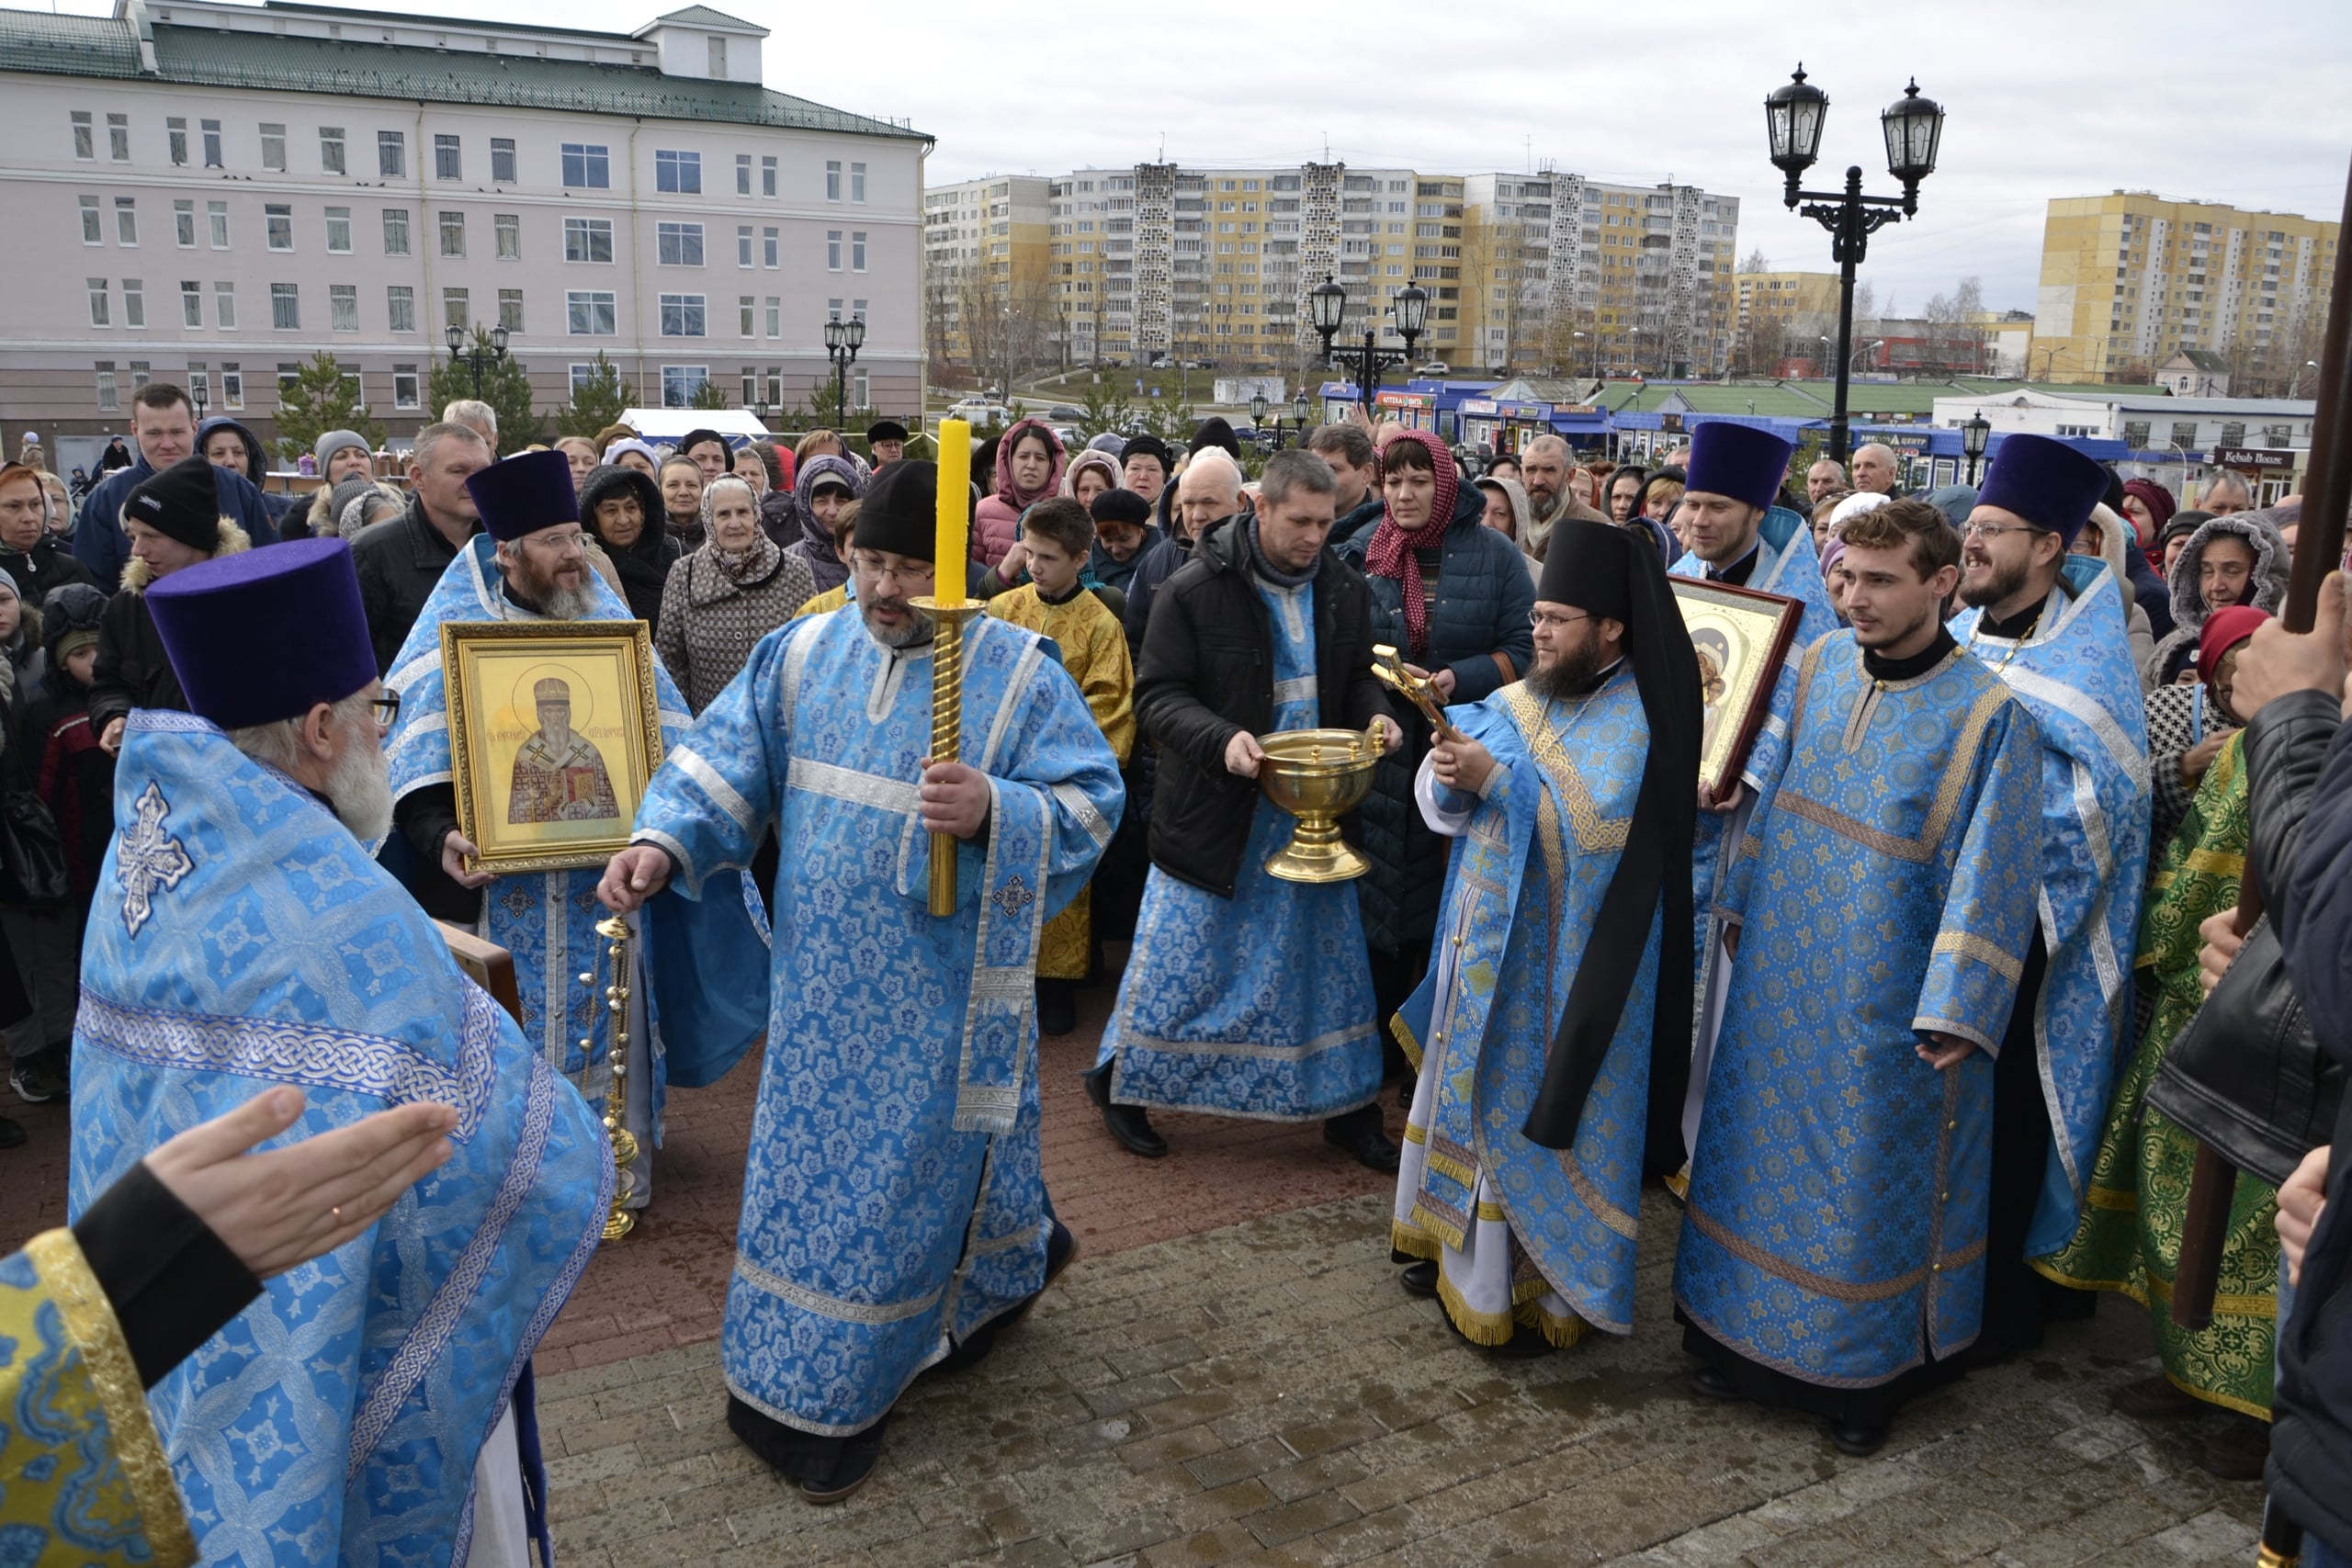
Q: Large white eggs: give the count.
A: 0